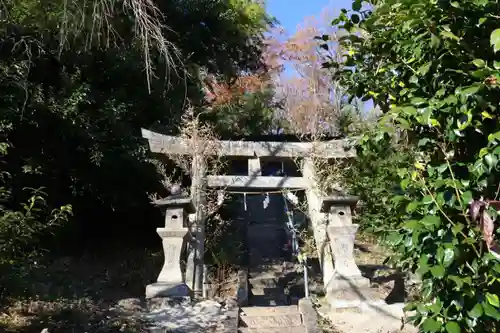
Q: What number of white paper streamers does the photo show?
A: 4